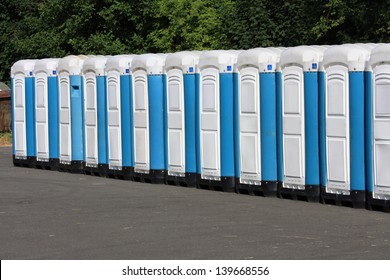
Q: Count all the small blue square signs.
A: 7